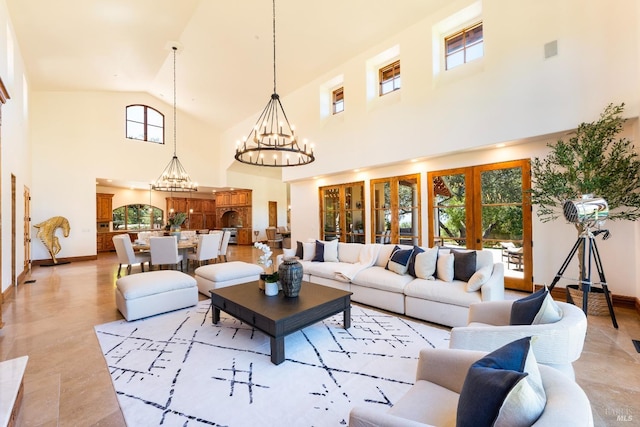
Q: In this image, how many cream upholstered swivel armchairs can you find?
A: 2